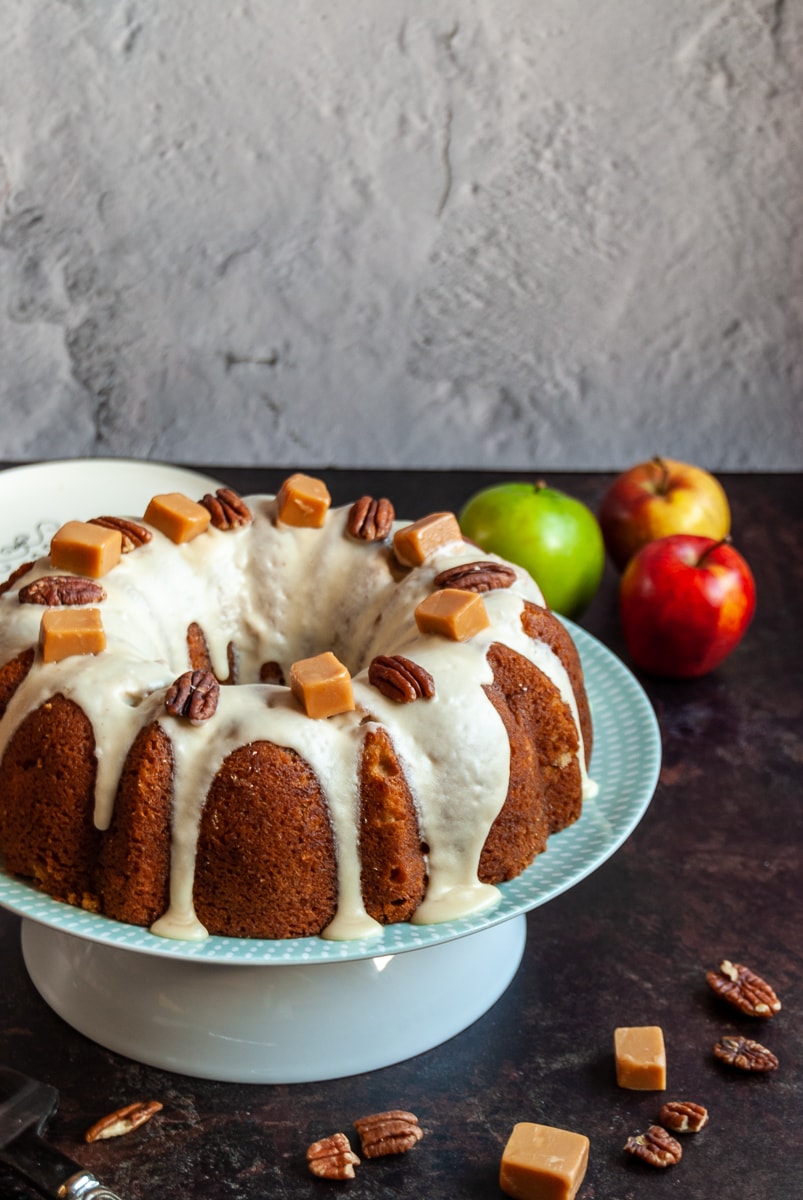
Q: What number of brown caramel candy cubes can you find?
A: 9